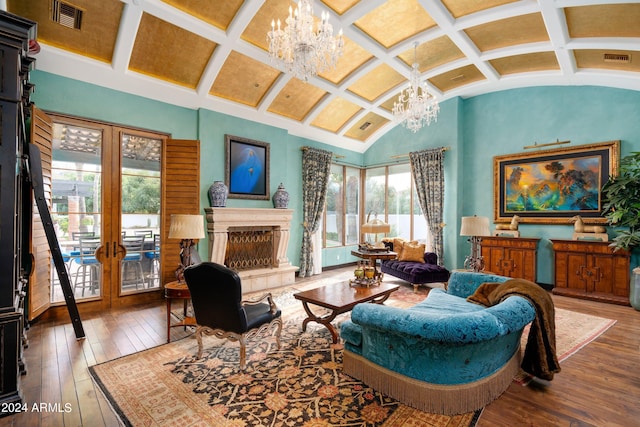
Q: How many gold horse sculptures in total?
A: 2